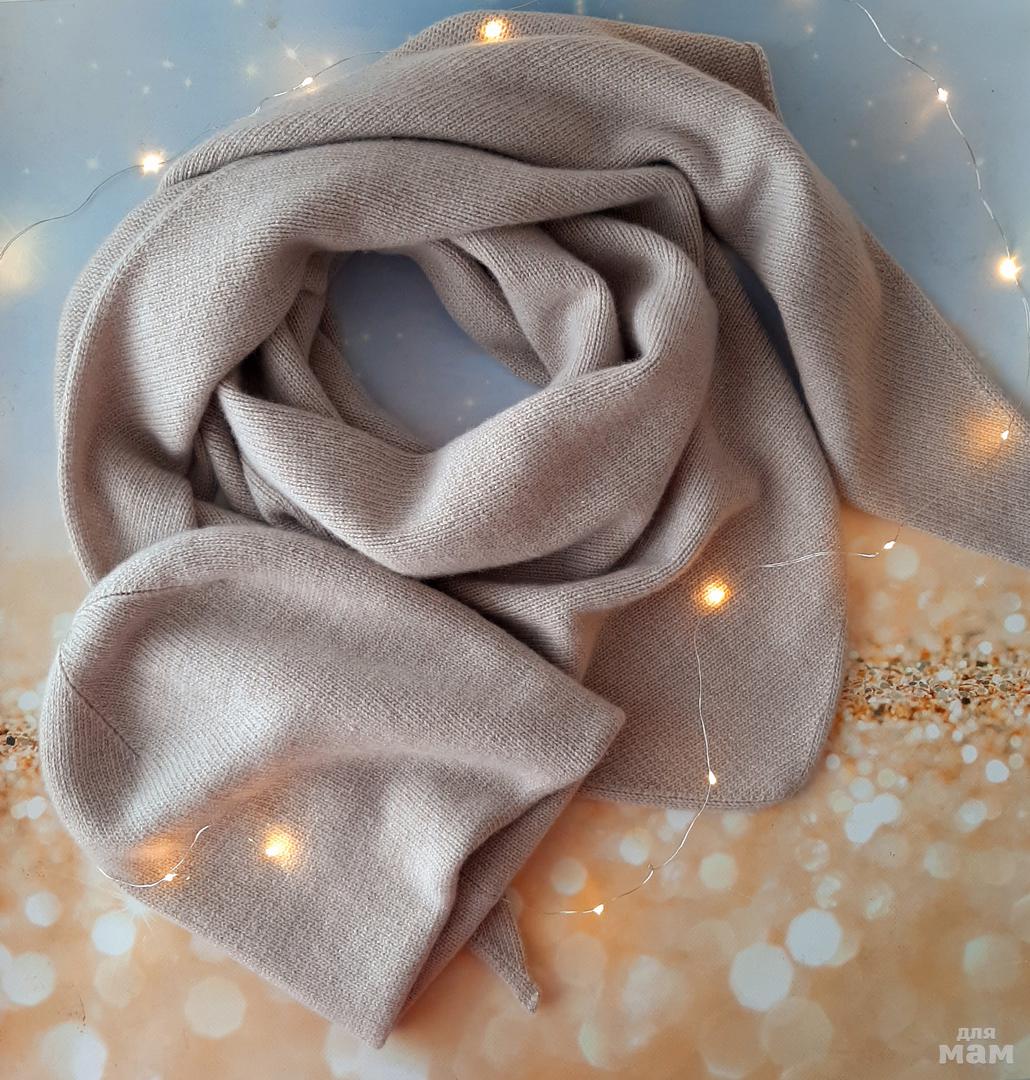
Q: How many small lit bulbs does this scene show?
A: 12